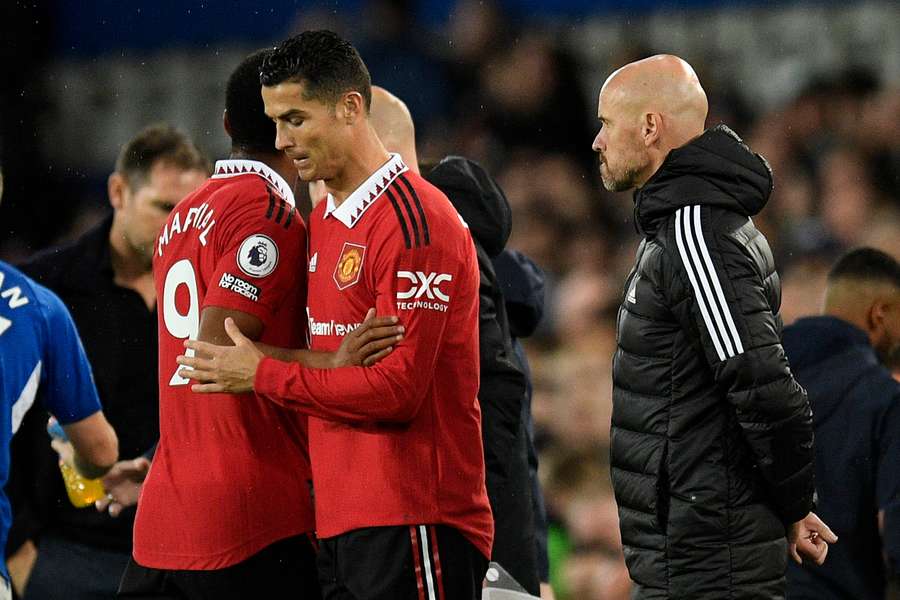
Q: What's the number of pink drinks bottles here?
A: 0